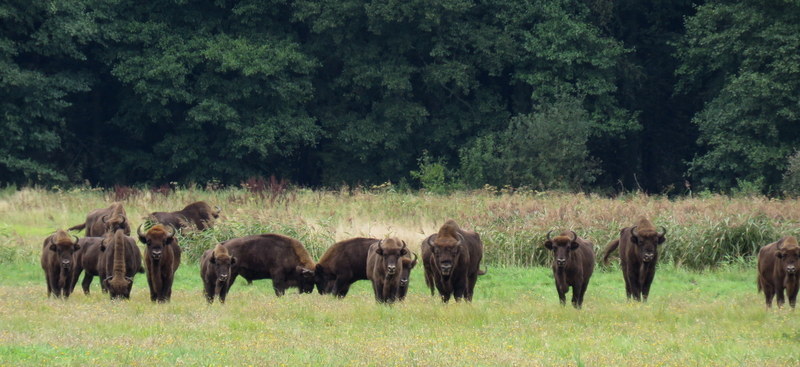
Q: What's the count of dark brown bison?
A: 15